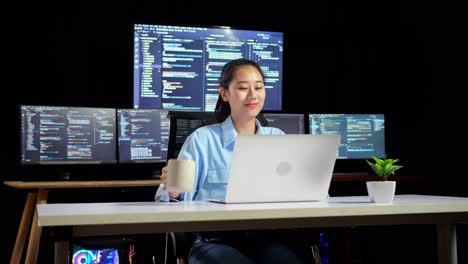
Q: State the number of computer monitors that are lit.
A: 5